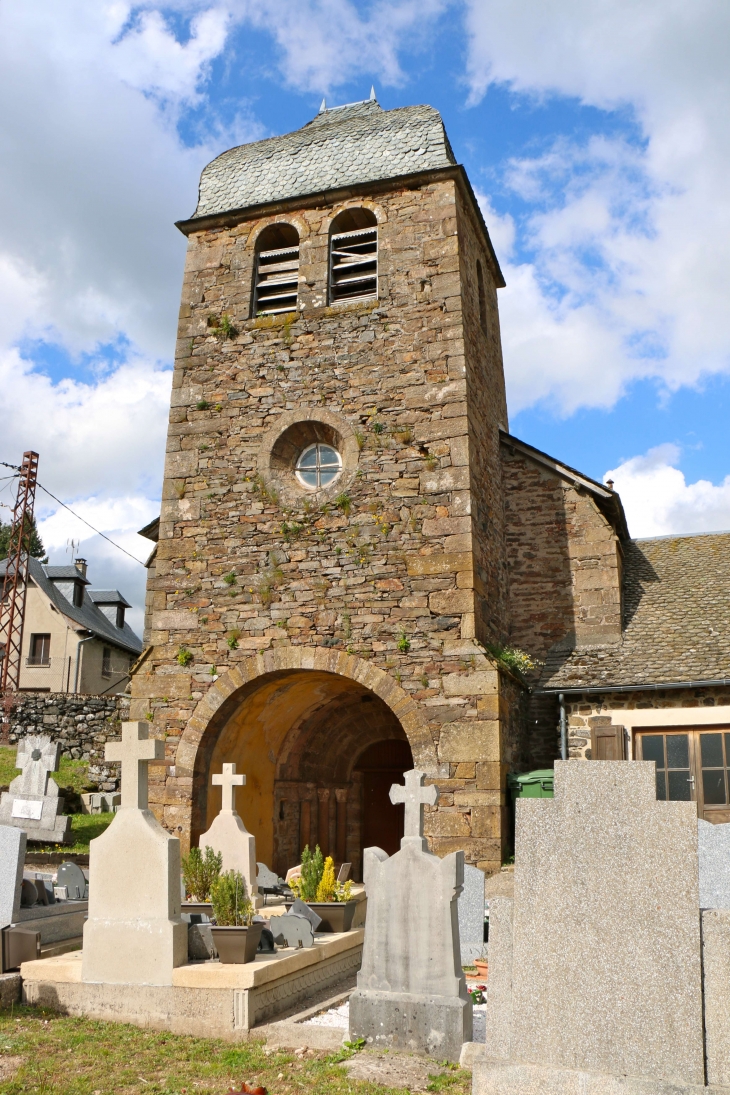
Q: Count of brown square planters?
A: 3